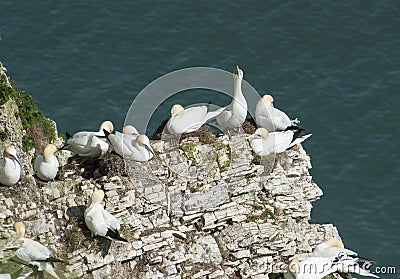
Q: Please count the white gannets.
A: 13